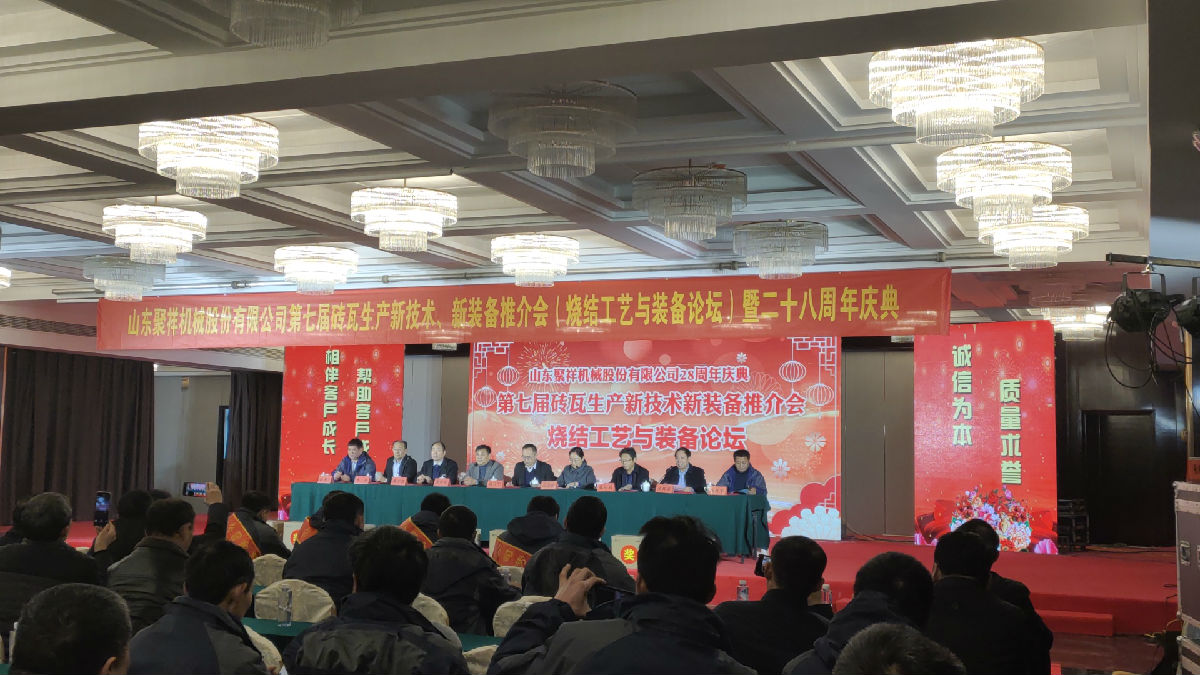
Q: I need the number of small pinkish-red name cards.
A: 9